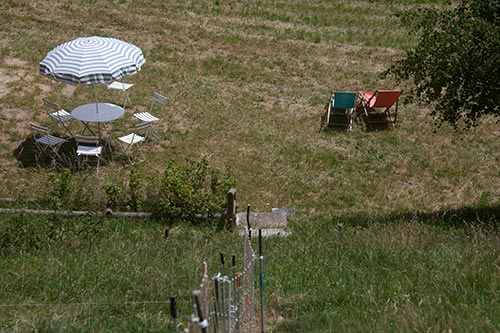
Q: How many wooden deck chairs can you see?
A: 2